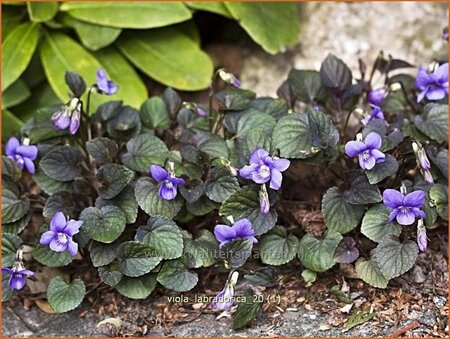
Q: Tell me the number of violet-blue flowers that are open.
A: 11